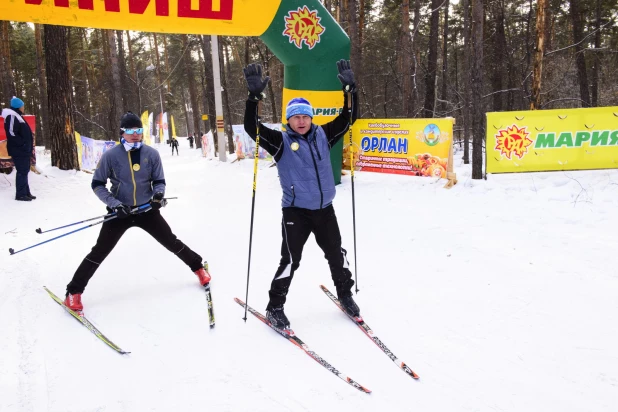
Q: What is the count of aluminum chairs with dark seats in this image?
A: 0